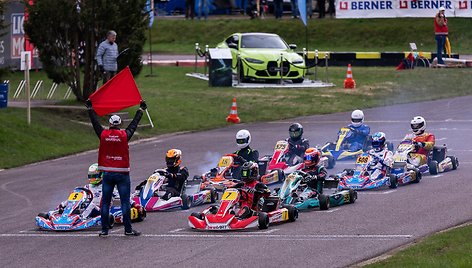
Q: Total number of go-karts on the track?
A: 9